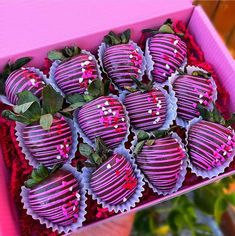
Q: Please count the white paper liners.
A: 12